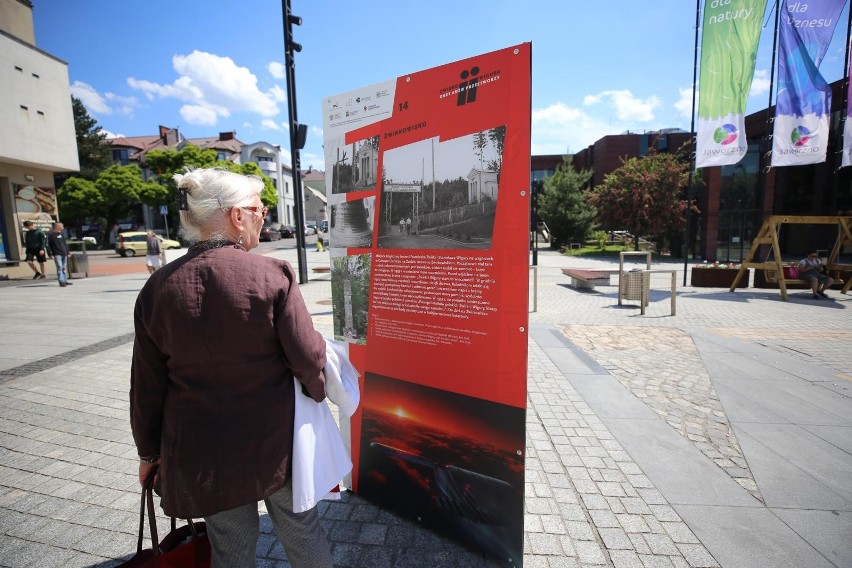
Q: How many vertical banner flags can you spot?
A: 3